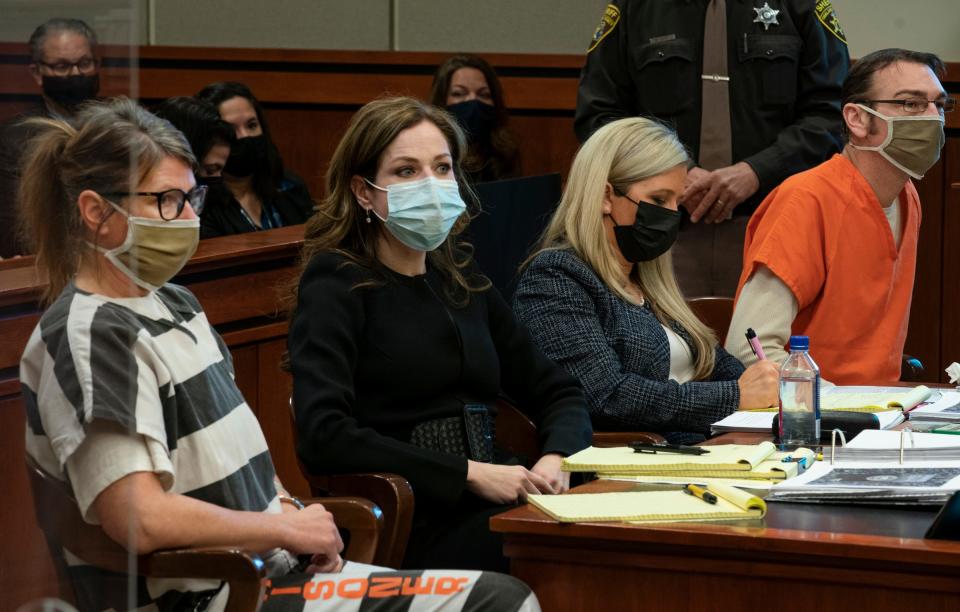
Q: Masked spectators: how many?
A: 4